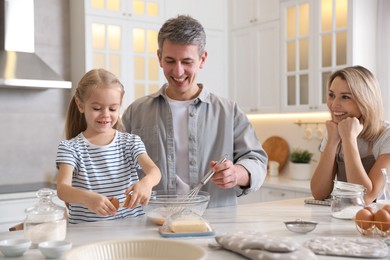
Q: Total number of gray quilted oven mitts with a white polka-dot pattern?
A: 2